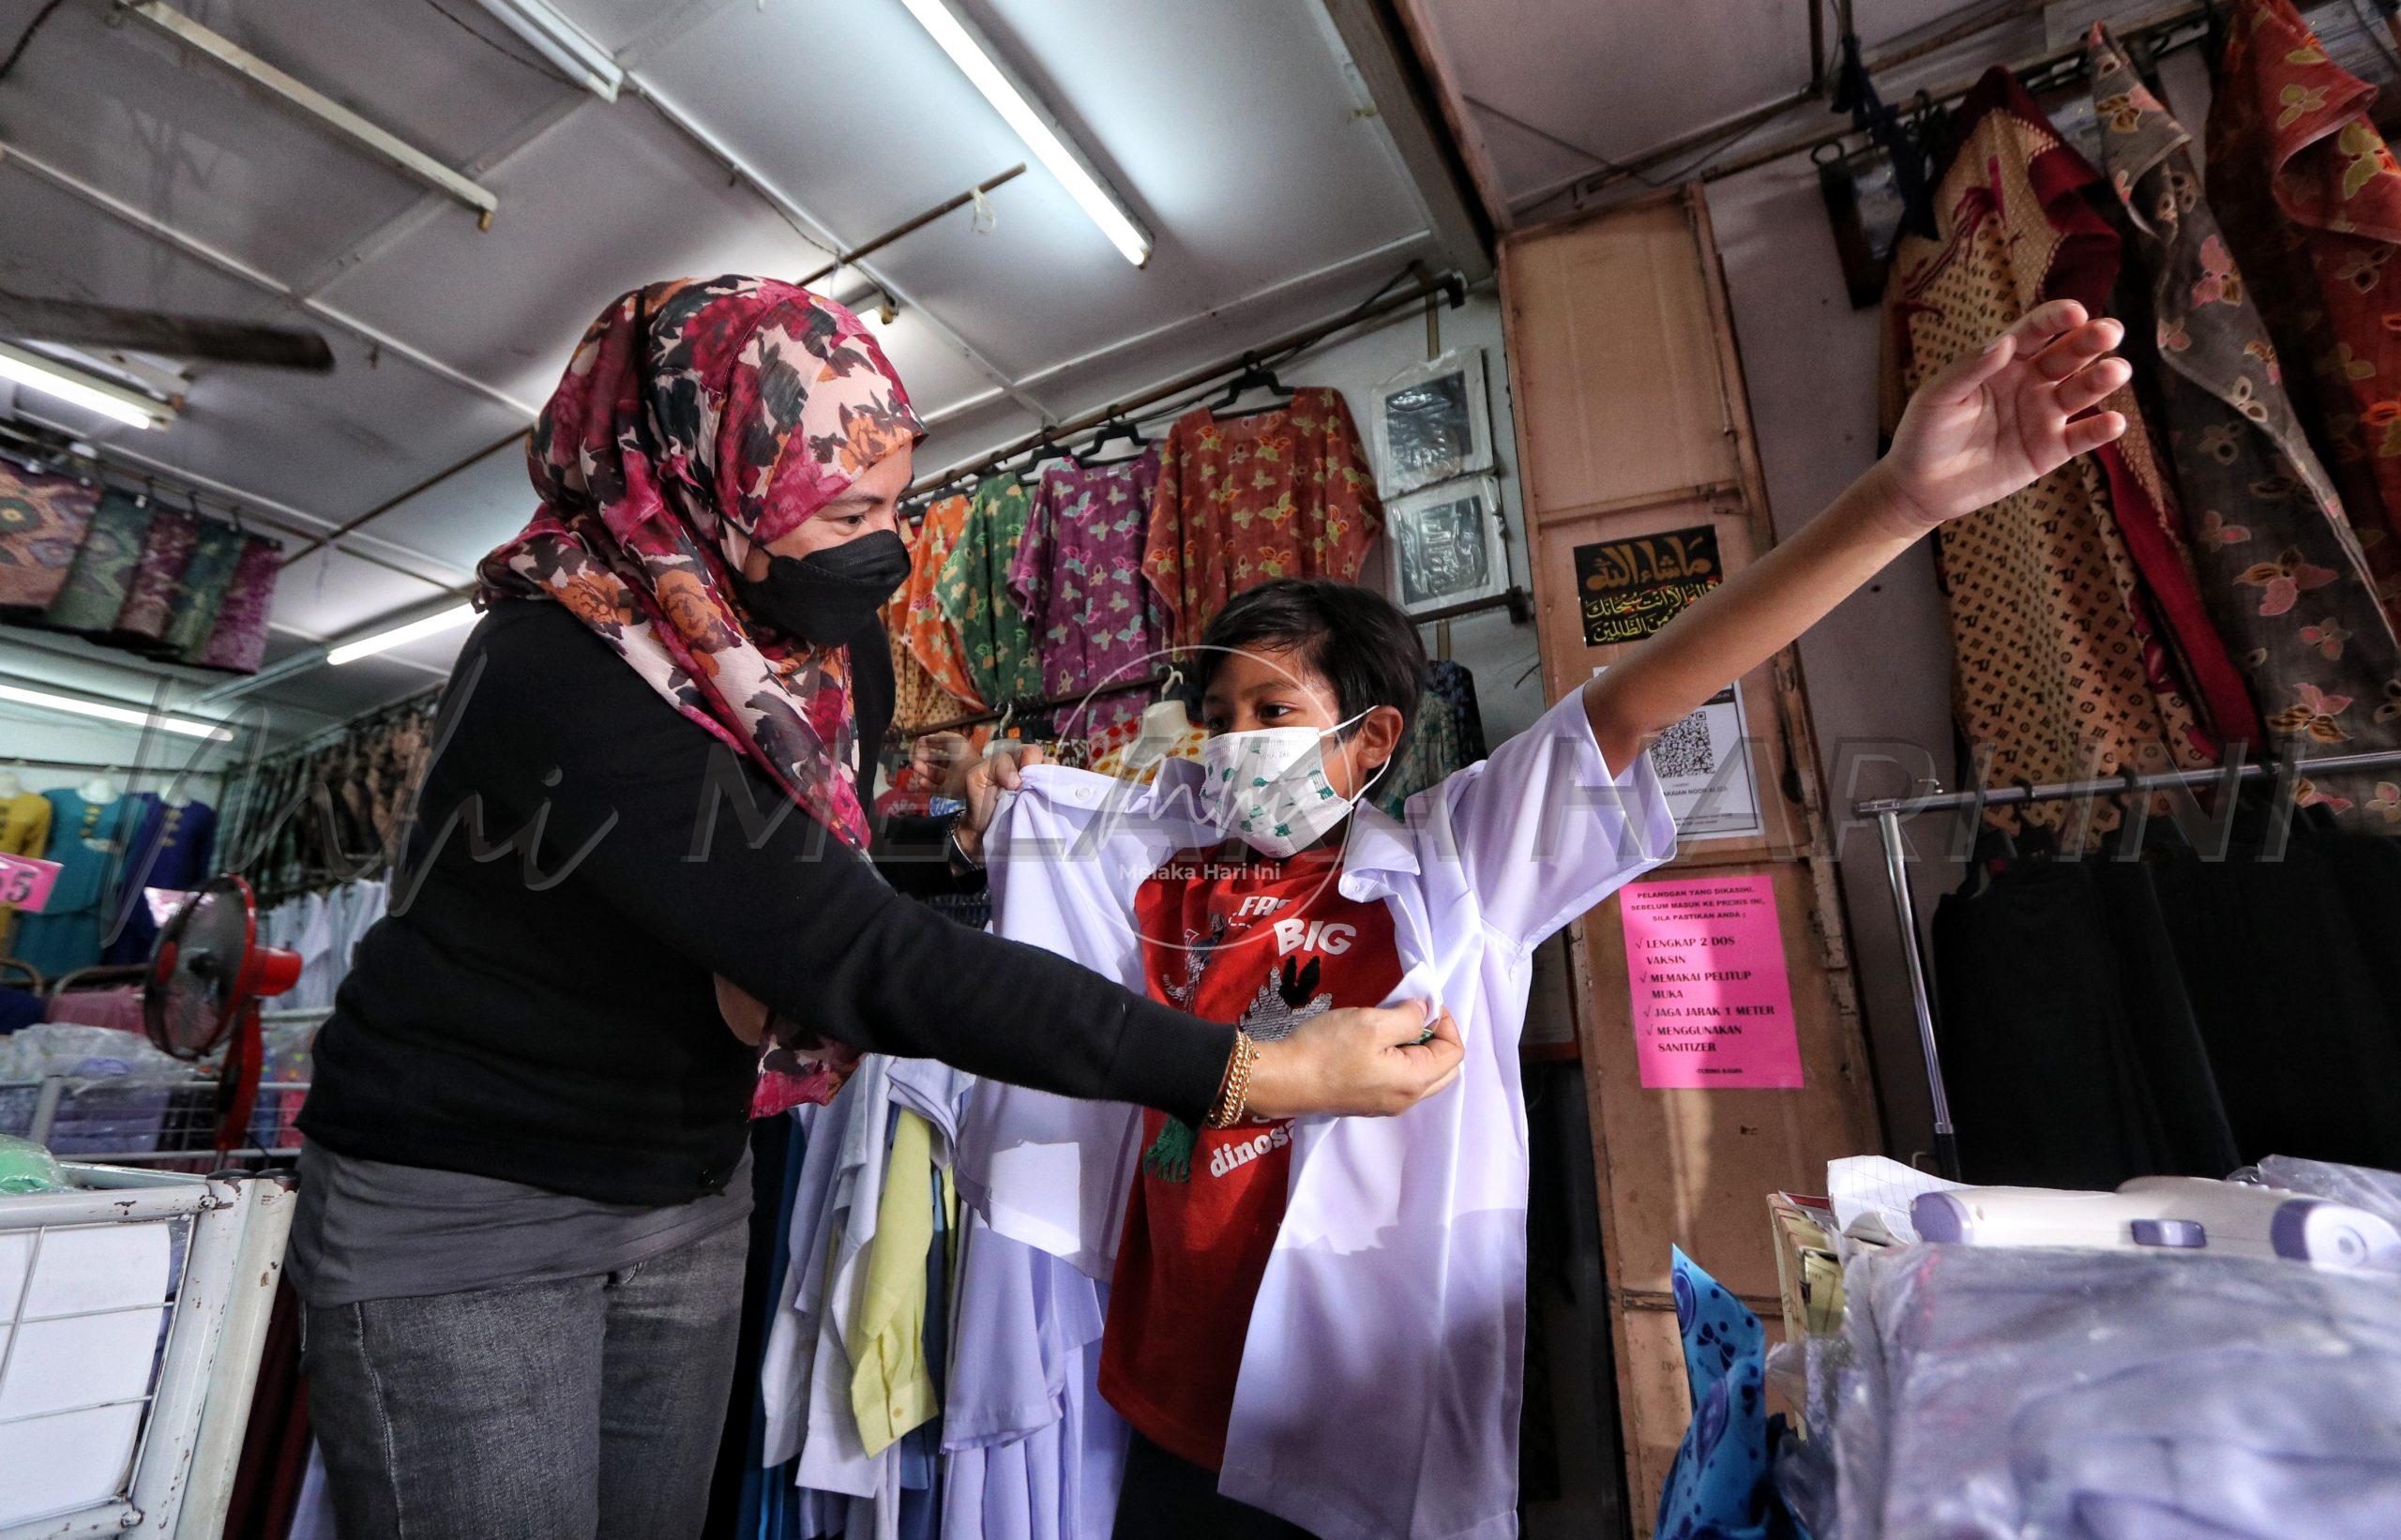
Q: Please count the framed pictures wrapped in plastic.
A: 2